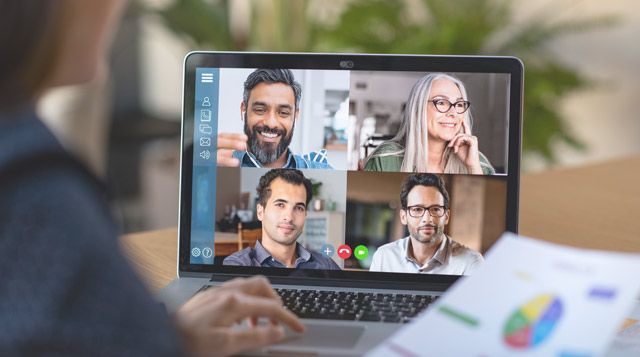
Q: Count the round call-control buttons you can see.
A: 3